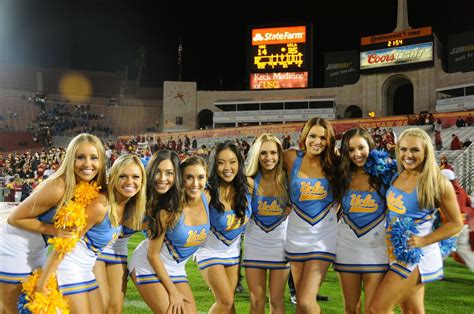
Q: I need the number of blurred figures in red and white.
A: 1